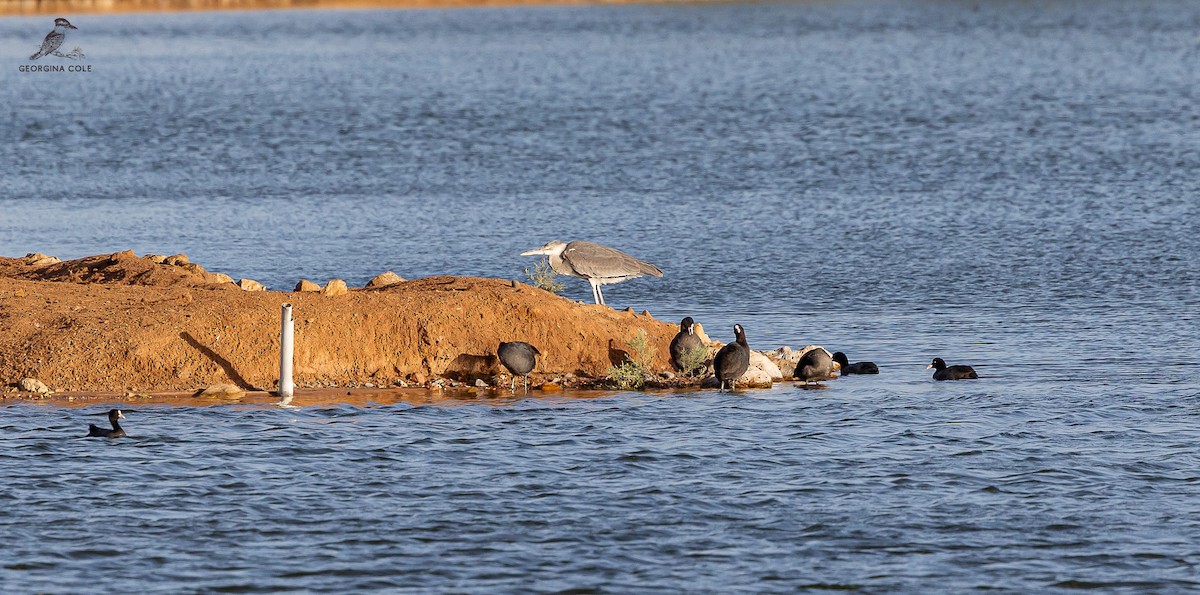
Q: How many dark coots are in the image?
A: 7